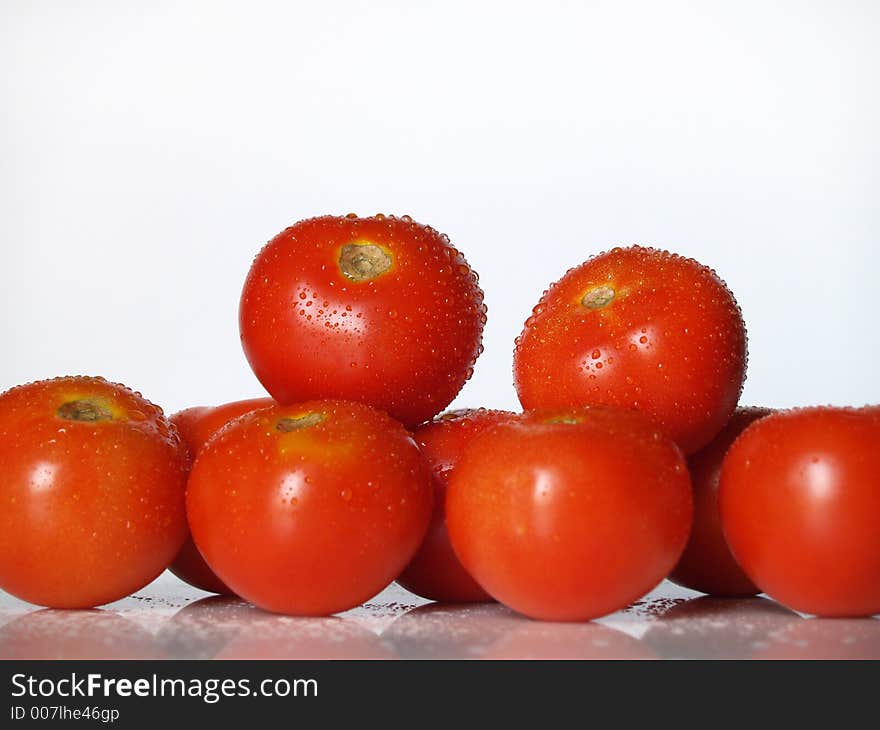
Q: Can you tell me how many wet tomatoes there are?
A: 9